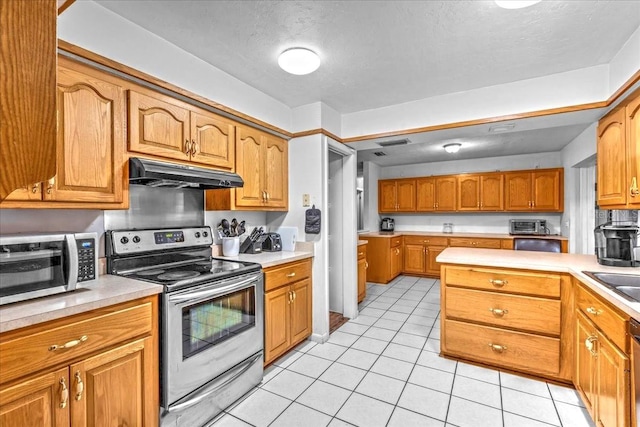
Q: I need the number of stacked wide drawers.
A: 3